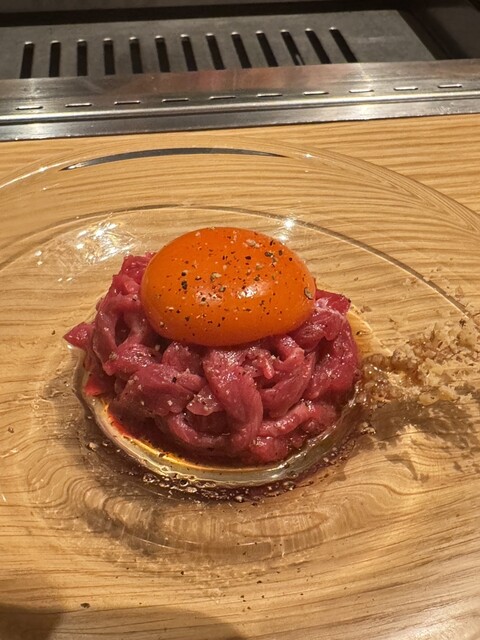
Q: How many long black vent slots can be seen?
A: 13